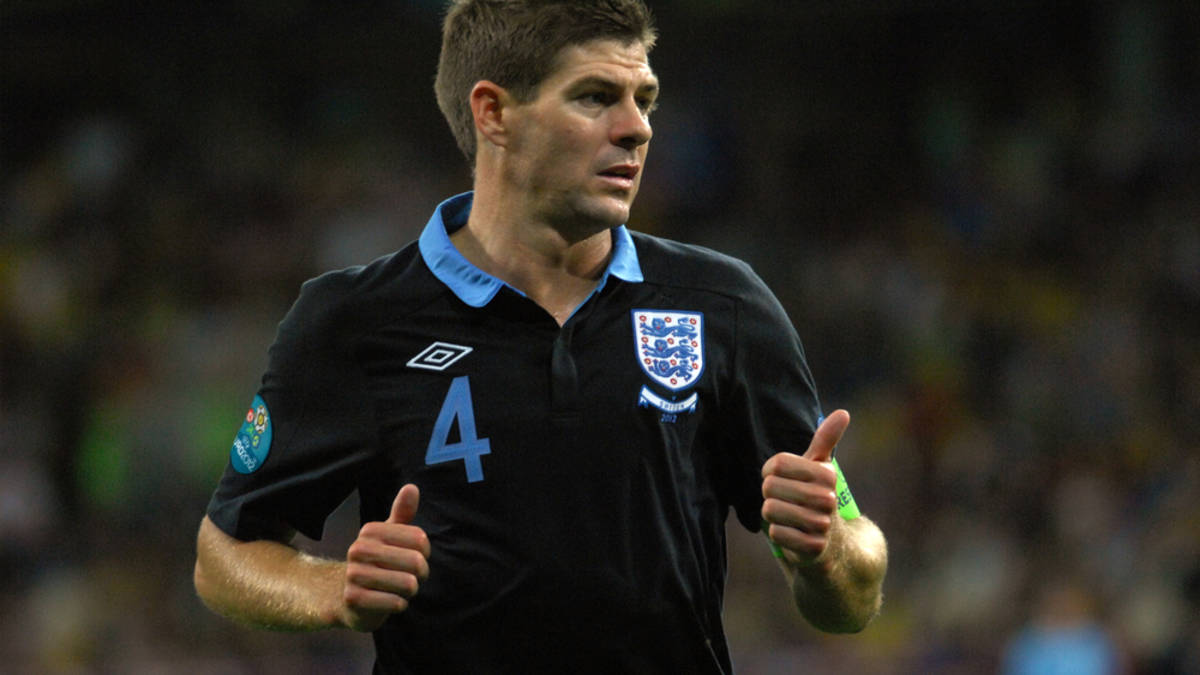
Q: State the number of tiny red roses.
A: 10